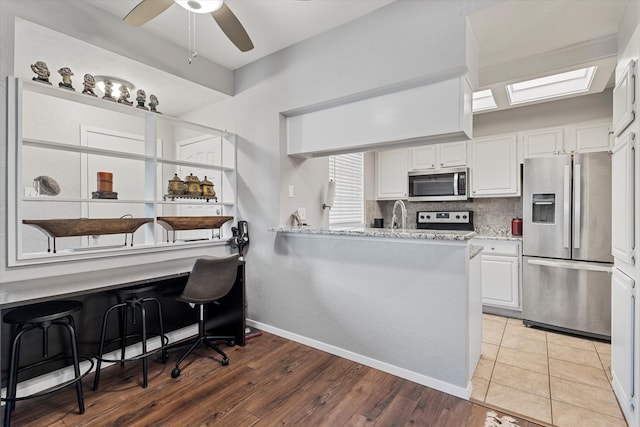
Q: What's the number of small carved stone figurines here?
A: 7